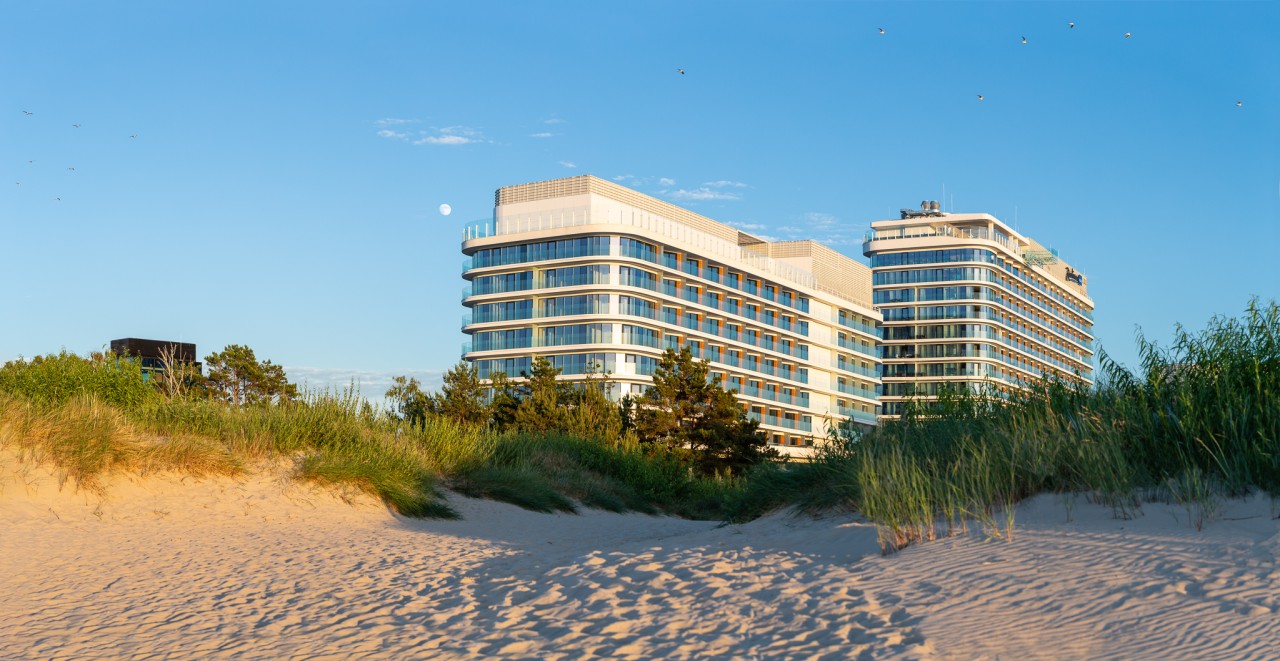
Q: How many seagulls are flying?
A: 14